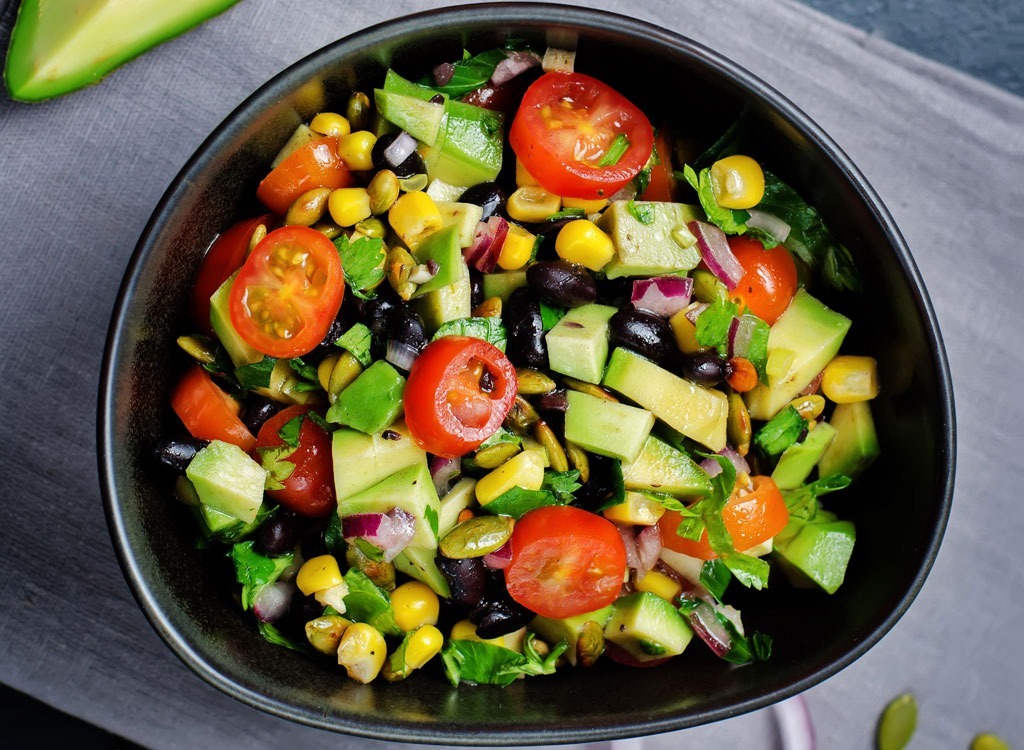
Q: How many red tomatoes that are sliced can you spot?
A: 4